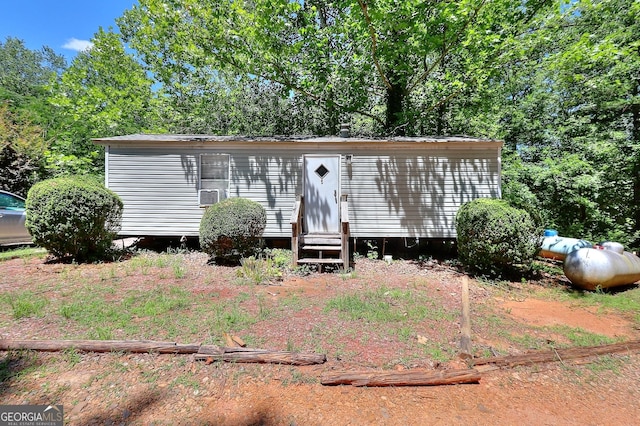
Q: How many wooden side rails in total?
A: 2